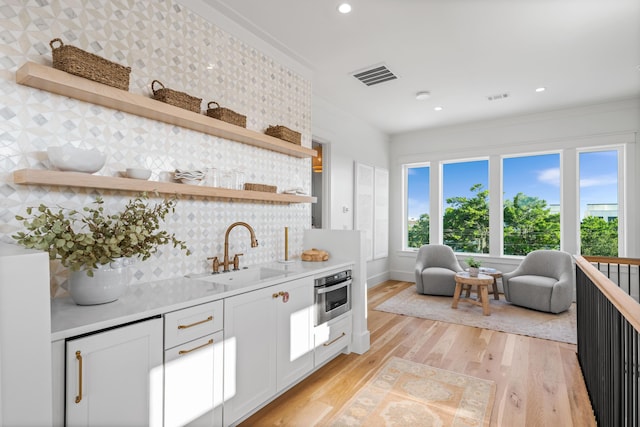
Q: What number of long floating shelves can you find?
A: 2